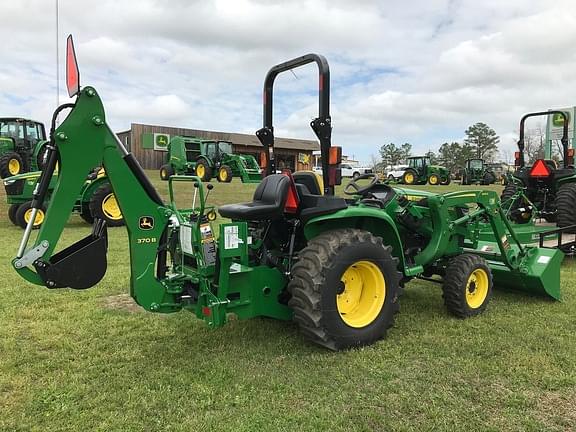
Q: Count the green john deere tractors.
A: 7